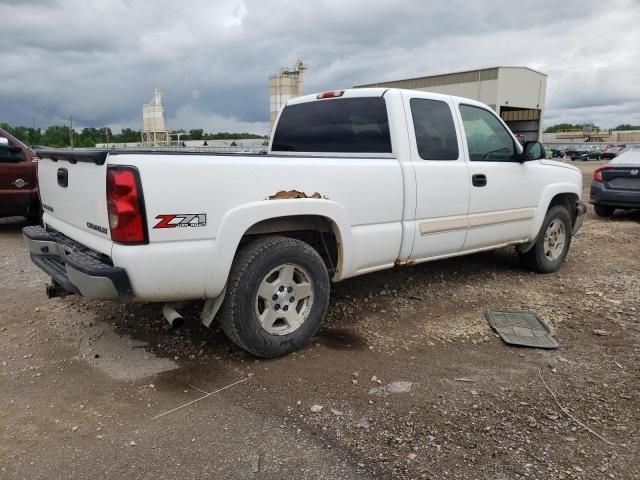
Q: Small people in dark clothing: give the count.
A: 0